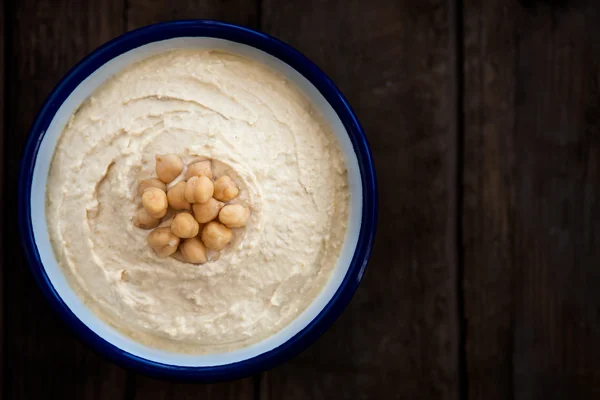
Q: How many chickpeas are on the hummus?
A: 14